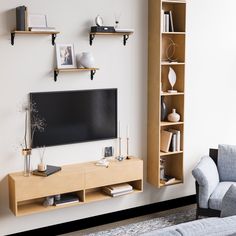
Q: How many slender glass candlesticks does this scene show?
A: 2